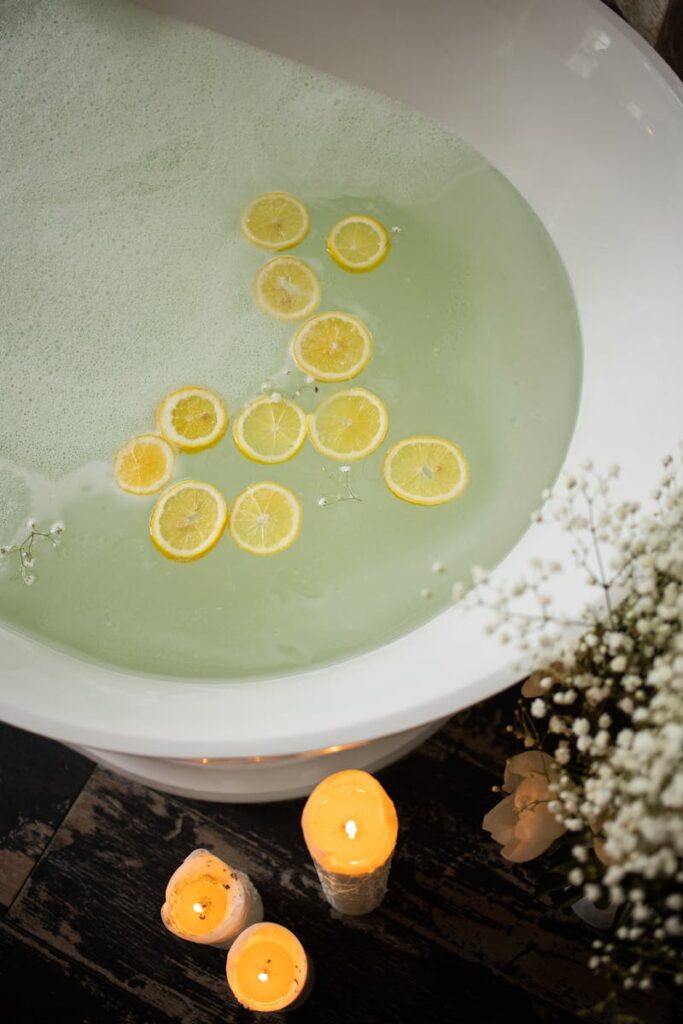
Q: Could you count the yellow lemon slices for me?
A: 11